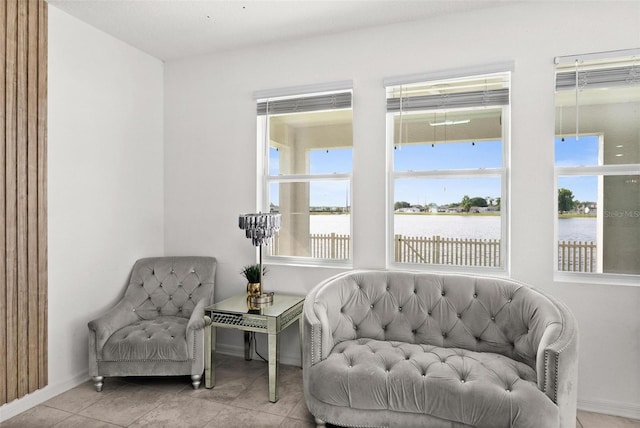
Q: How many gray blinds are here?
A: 3